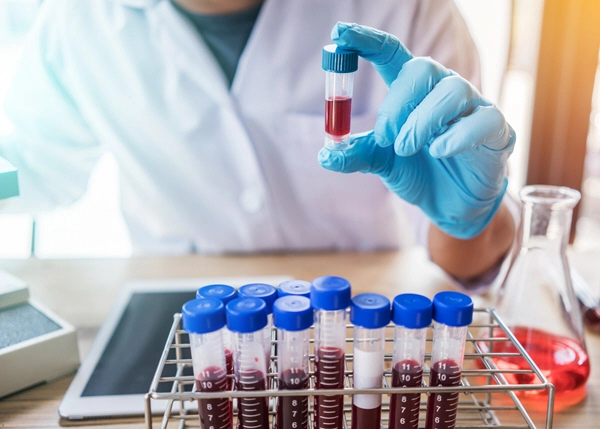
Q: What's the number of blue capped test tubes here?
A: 11